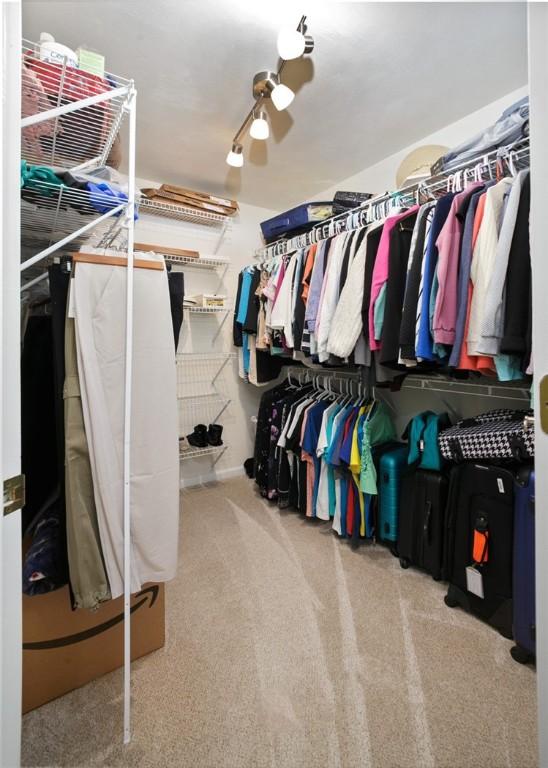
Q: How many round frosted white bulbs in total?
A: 4